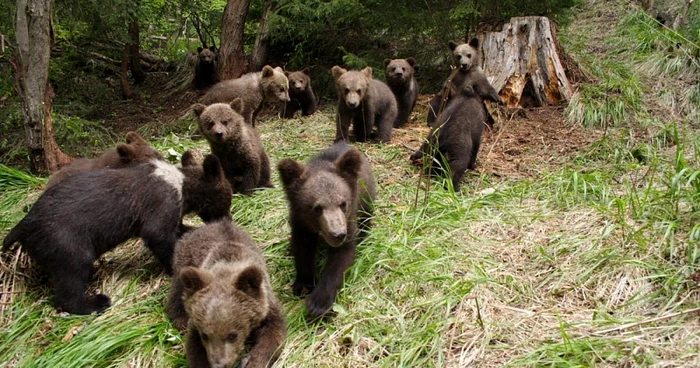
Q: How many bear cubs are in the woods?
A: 12